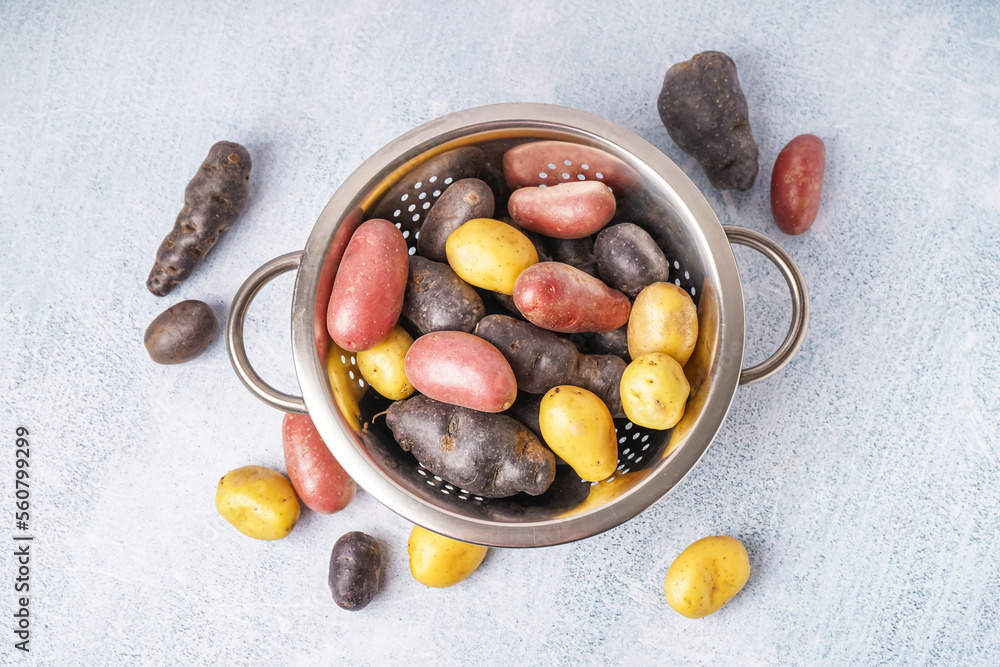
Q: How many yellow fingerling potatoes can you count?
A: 8